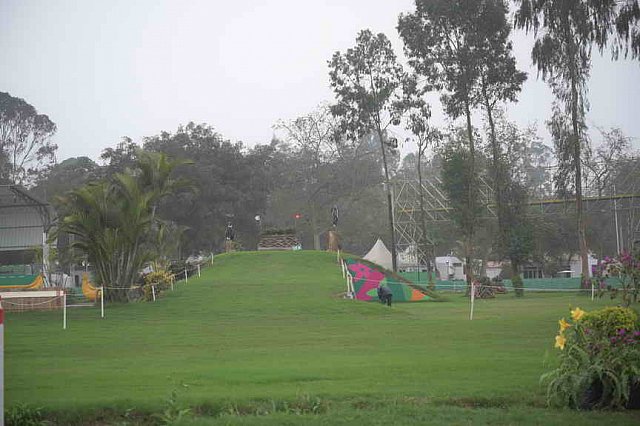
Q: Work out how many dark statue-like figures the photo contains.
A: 2